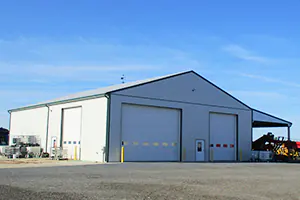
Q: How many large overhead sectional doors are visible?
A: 3